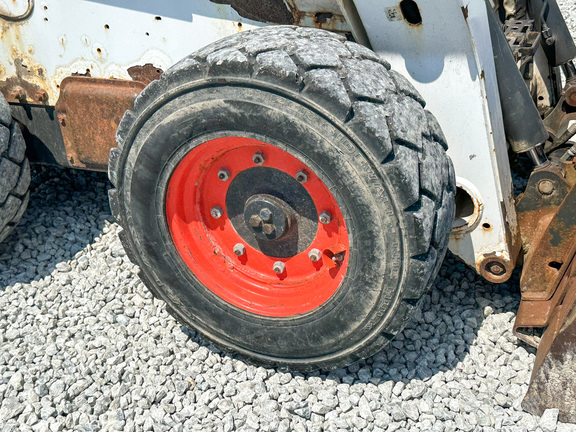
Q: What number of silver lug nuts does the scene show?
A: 8